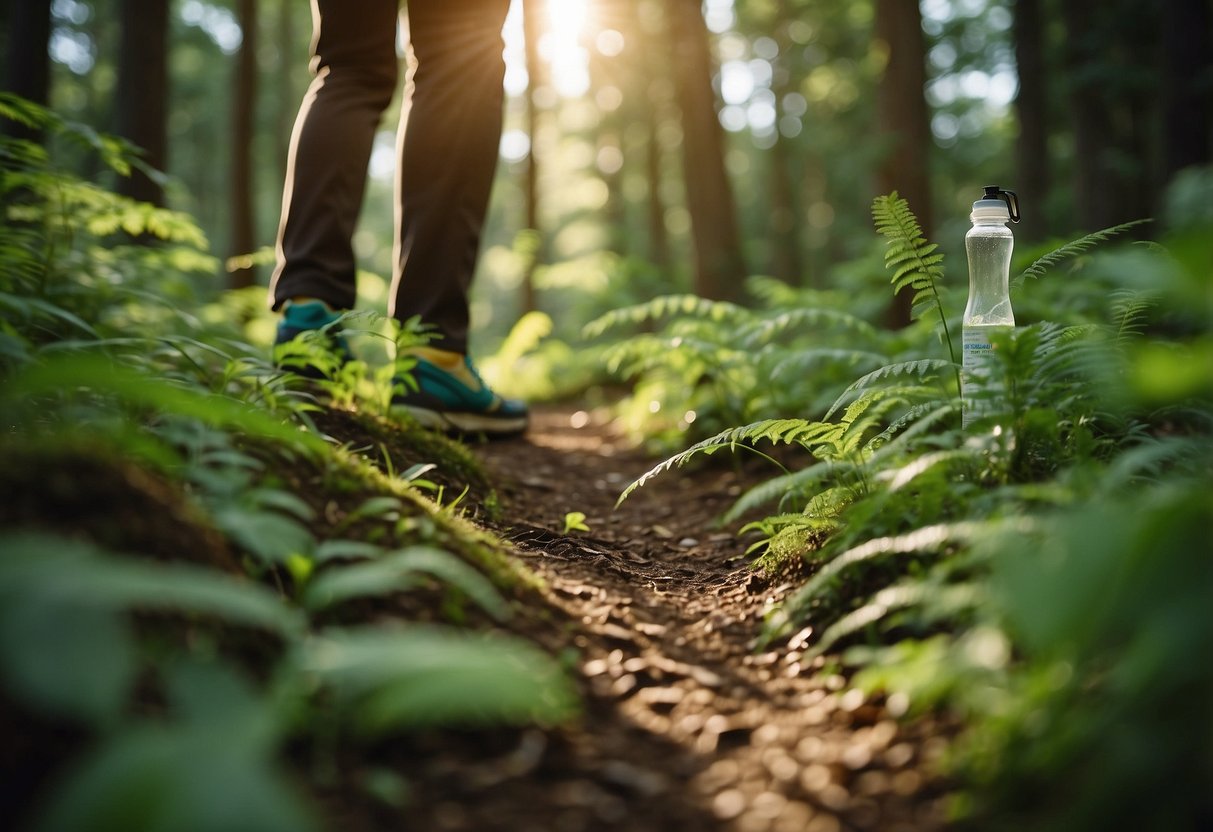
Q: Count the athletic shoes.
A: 2